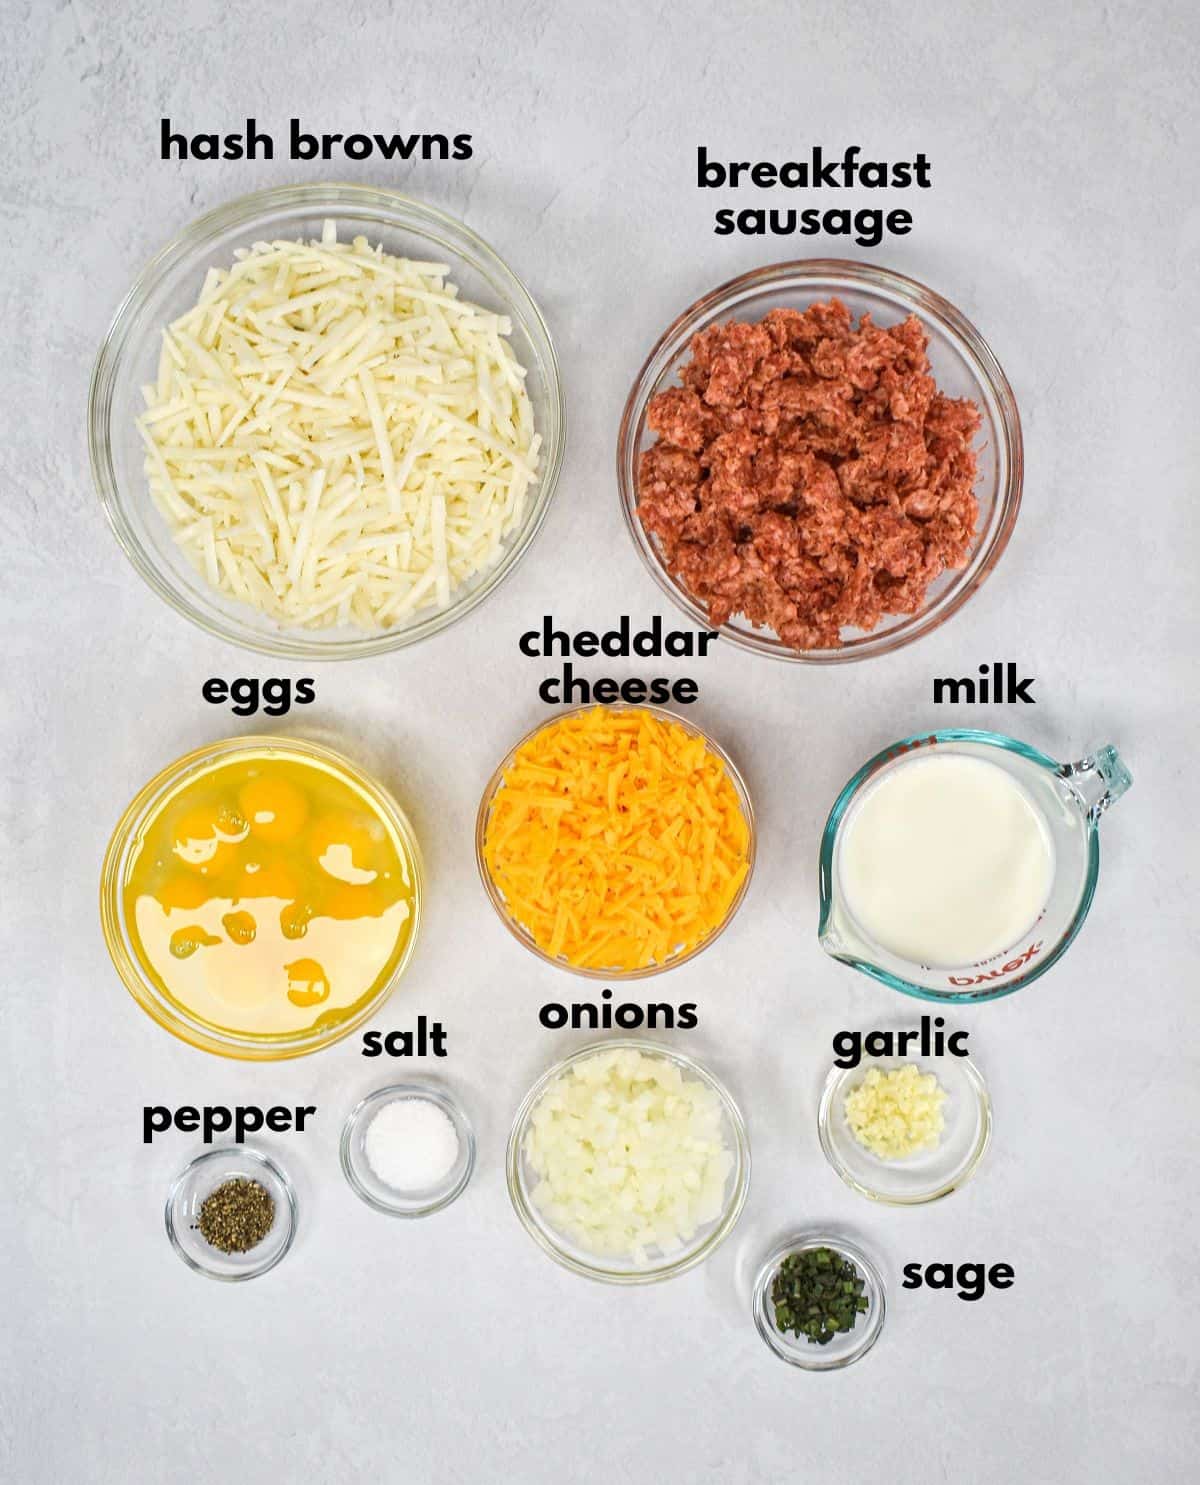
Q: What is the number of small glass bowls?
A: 4